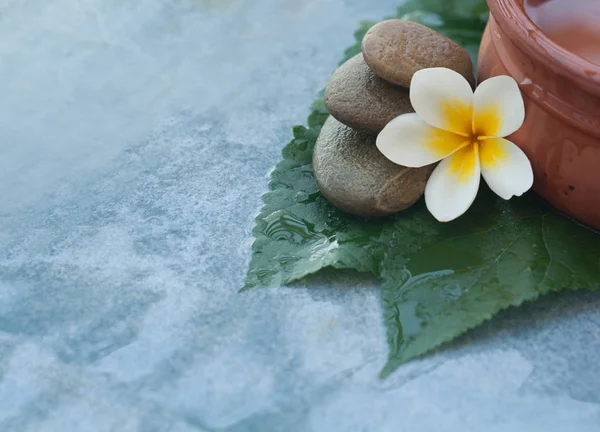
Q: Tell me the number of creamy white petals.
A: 5